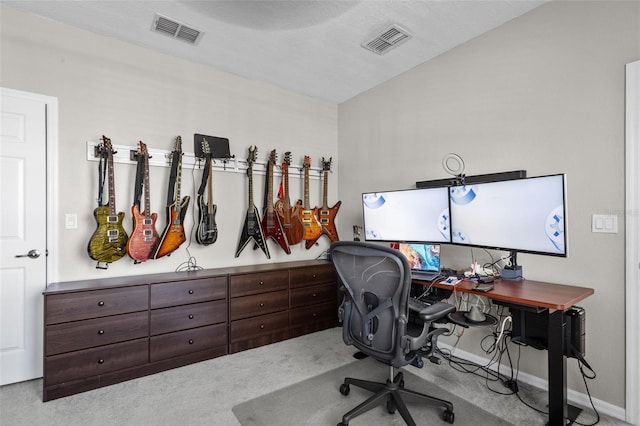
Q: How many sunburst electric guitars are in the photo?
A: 3